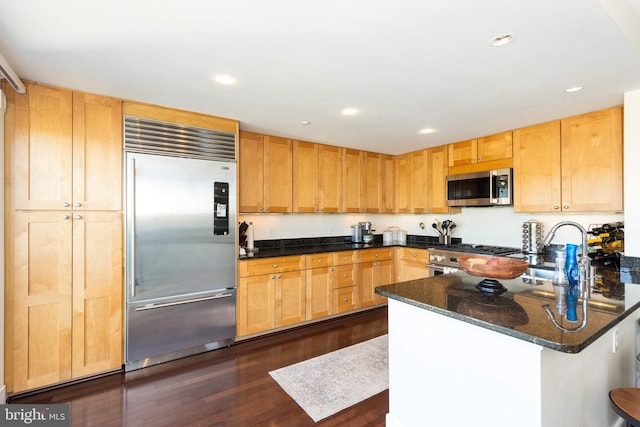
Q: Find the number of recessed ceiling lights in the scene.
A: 5